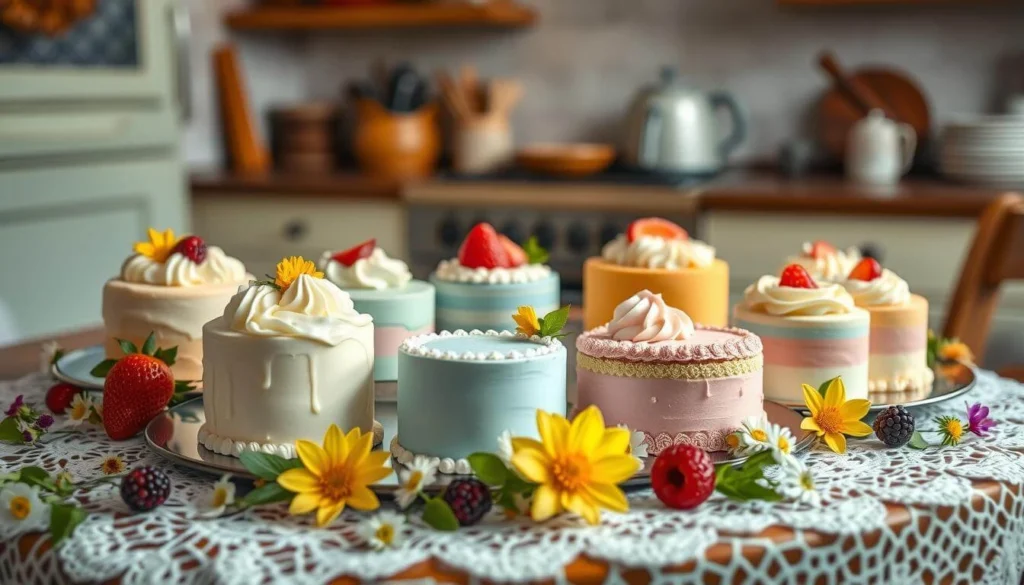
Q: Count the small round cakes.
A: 10